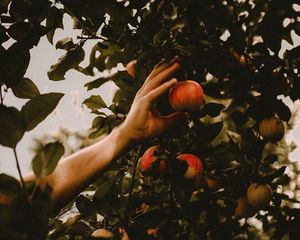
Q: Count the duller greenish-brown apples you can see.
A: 2